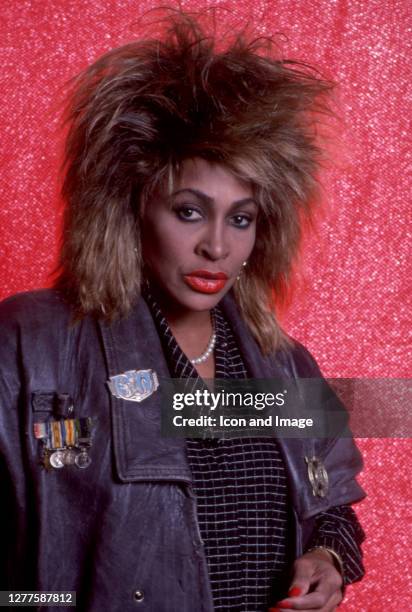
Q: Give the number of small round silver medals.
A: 3